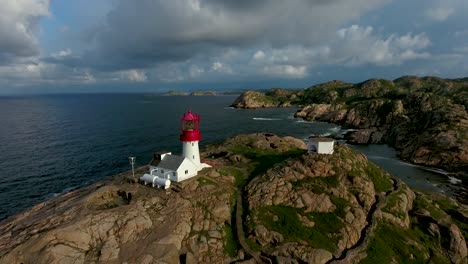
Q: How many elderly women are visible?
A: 0